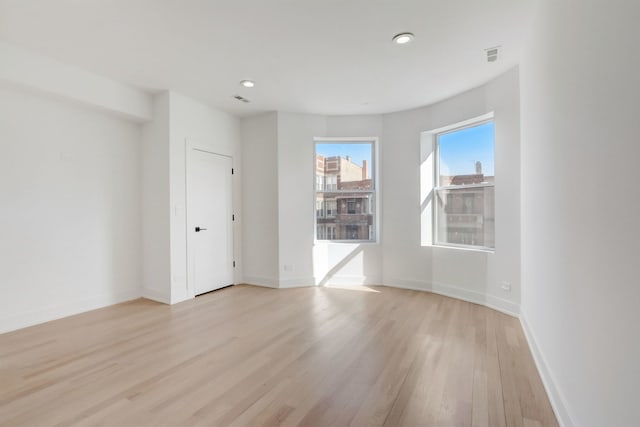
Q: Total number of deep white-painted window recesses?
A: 2